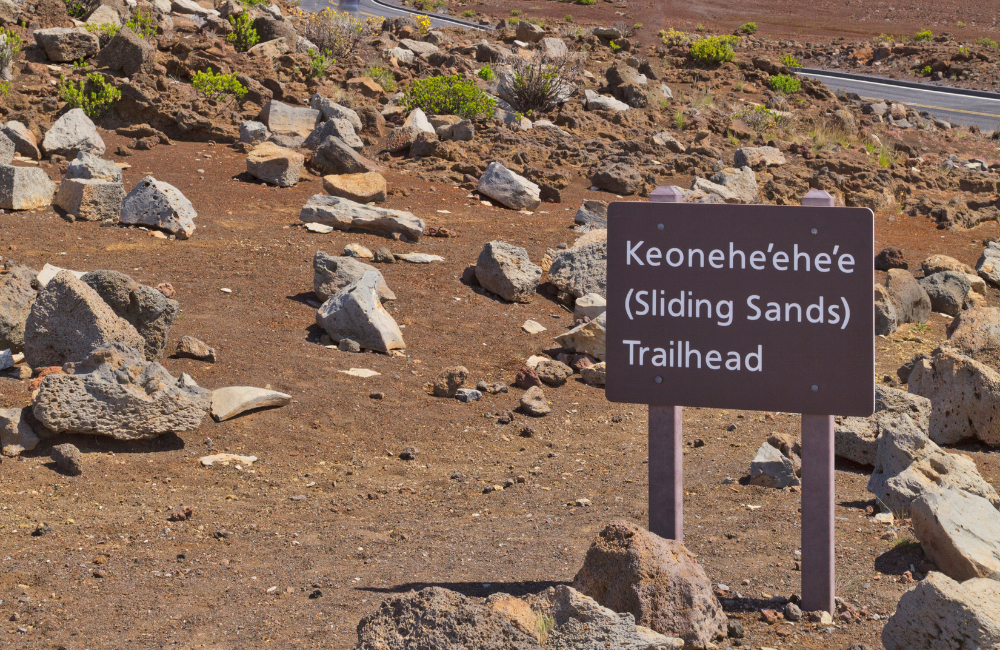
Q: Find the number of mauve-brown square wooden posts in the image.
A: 2